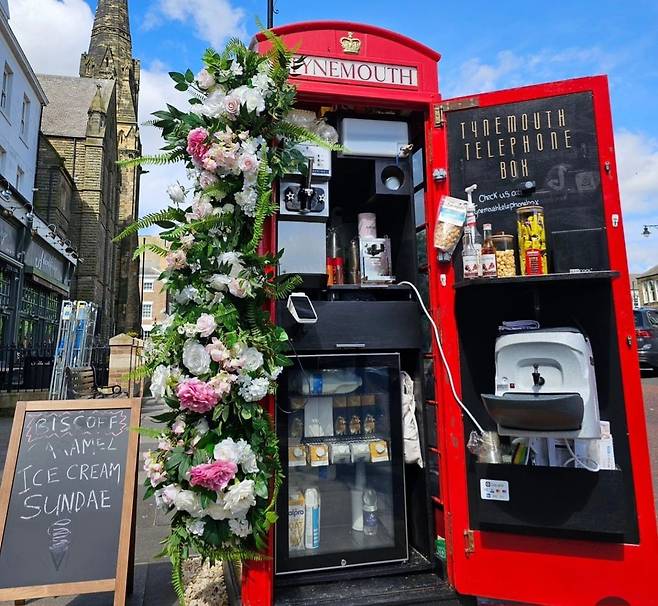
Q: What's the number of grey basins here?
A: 1